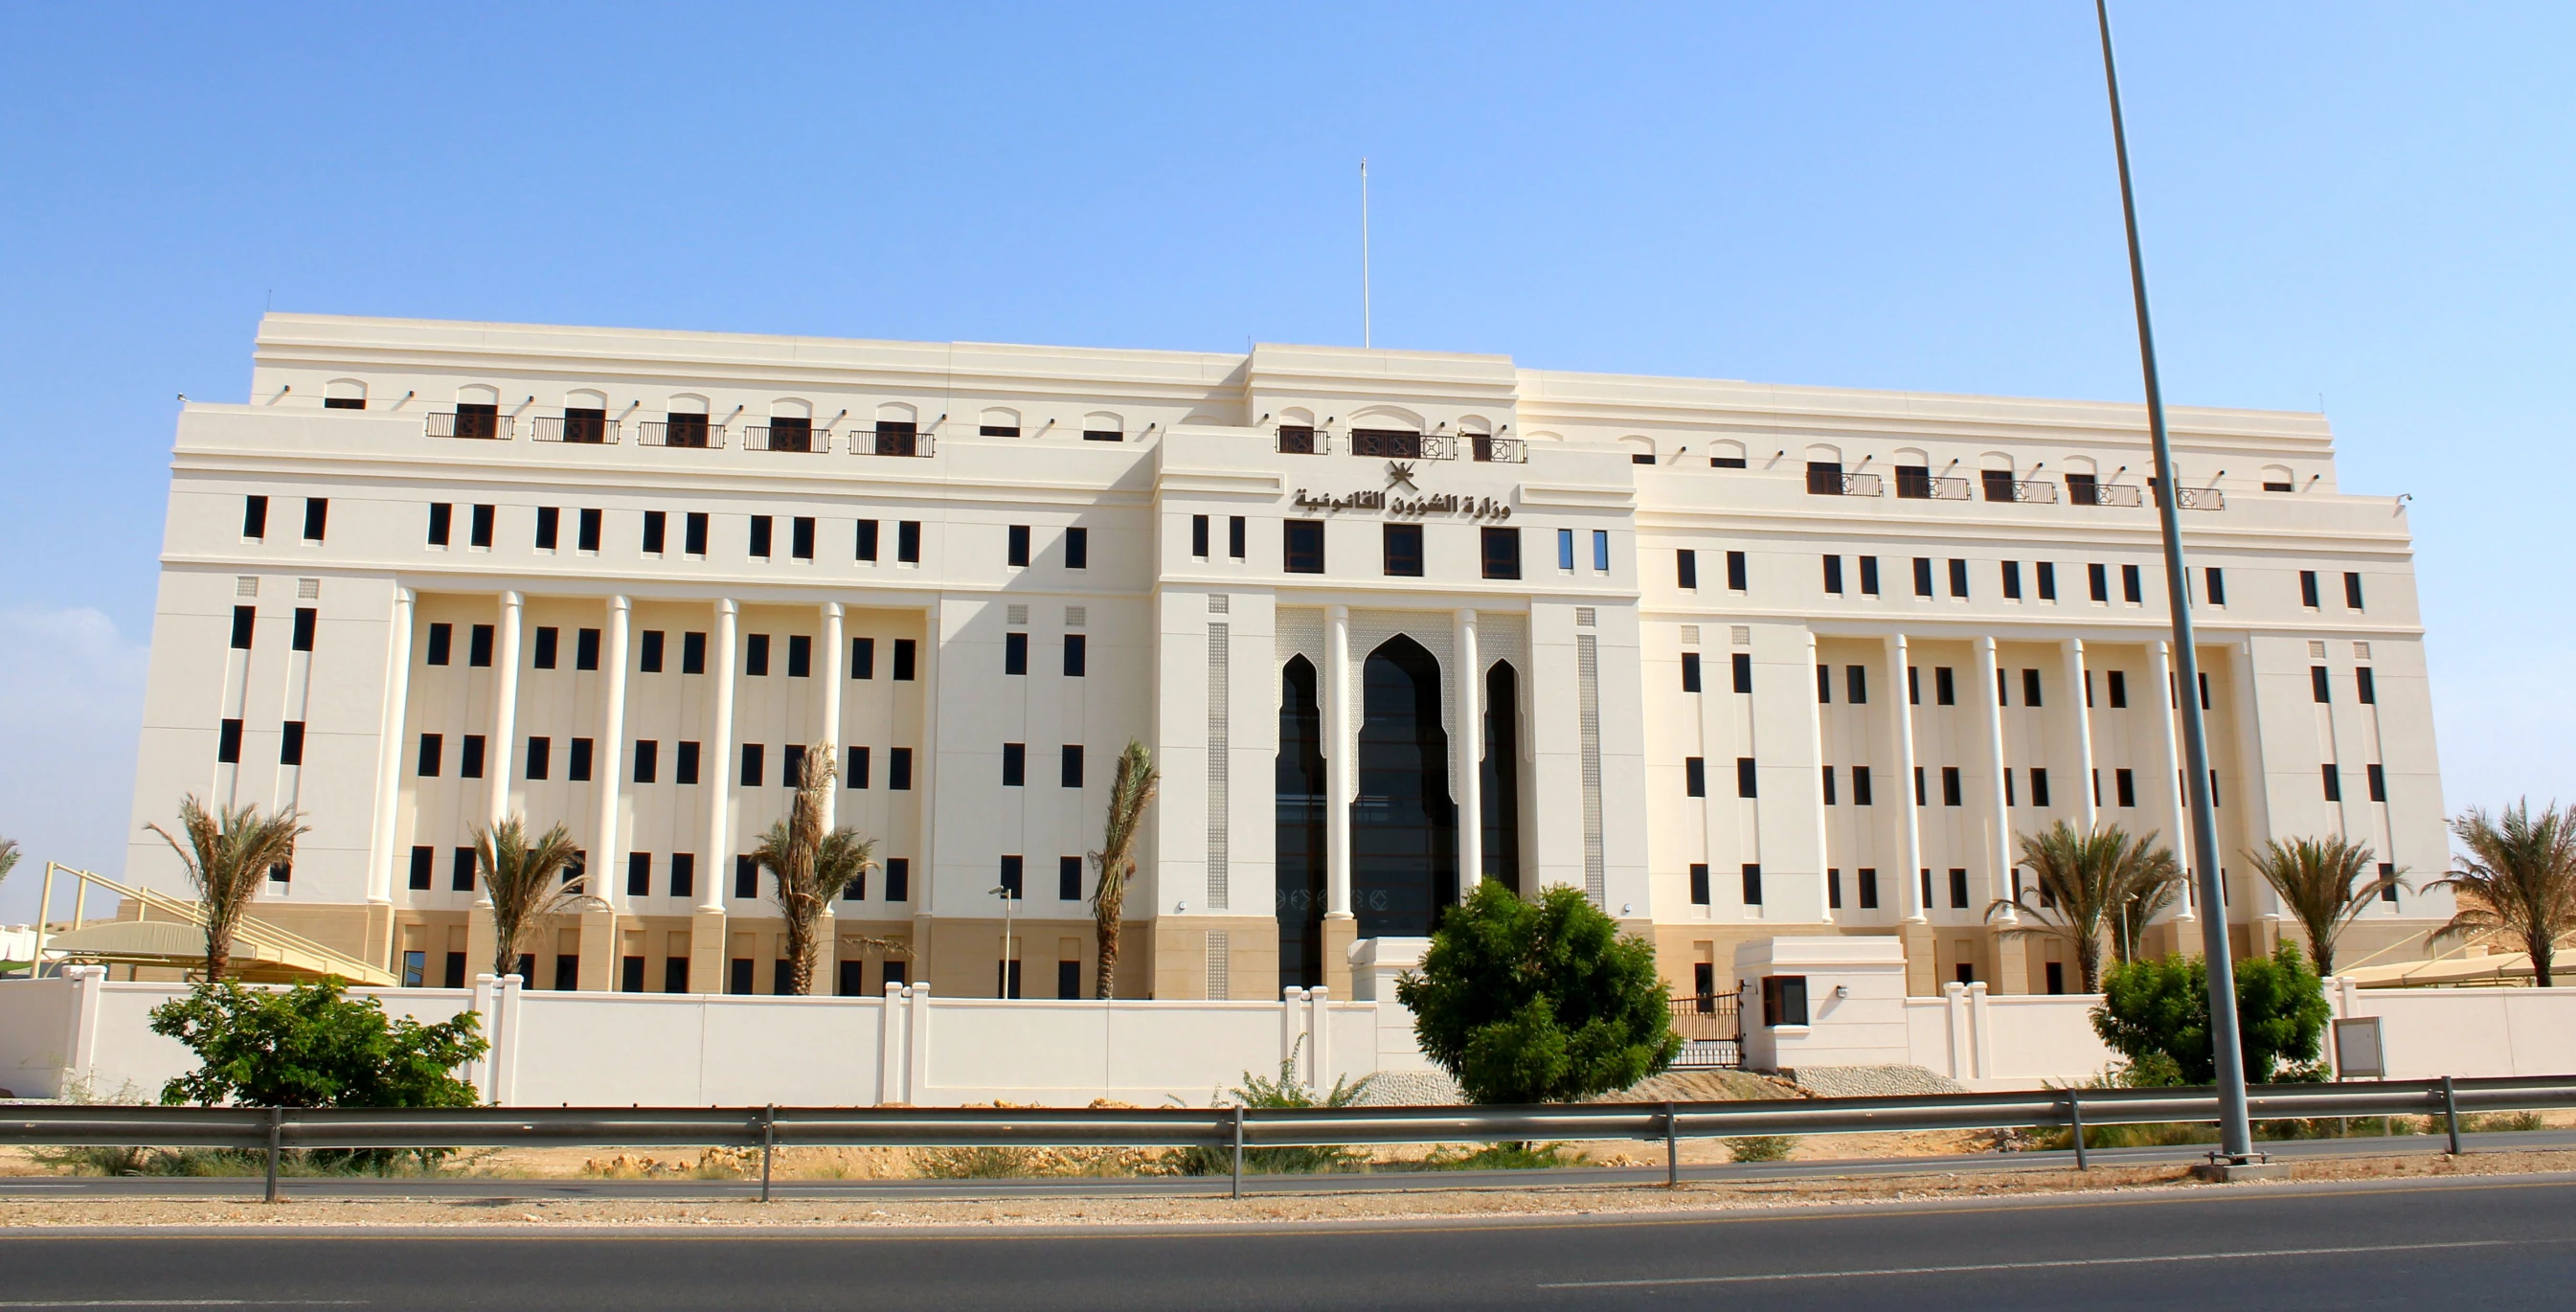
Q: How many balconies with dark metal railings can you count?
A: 13